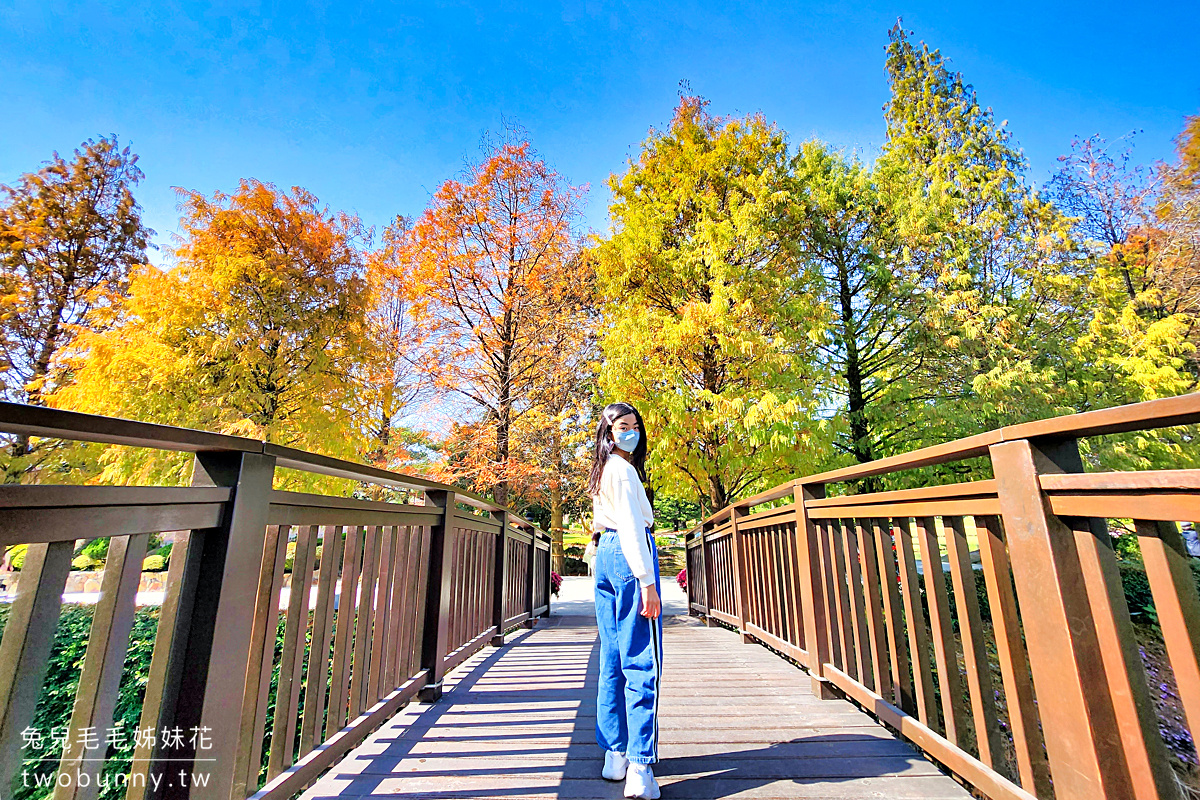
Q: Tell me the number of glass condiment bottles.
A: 0